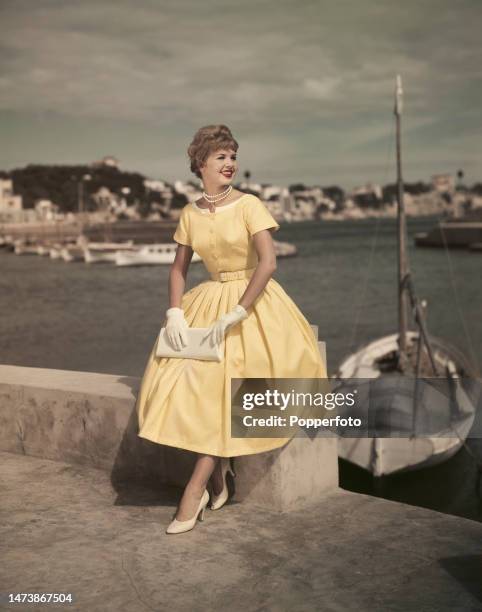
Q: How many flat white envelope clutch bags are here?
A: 1